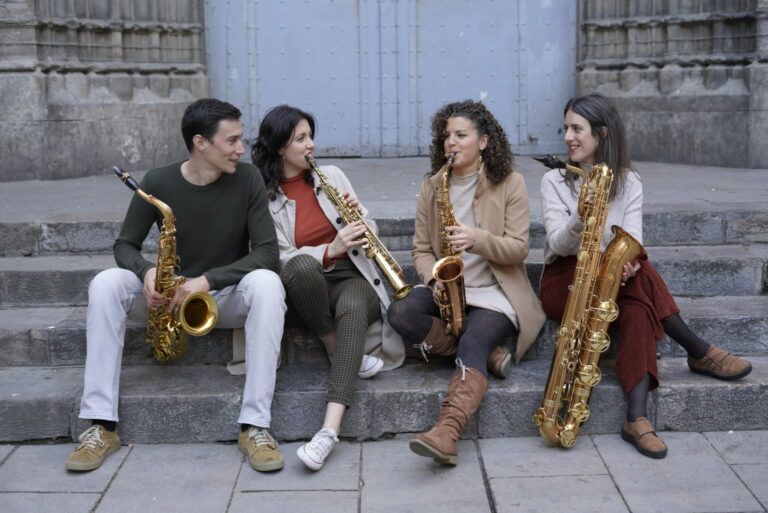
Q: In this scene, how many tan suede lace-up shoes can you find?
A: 2